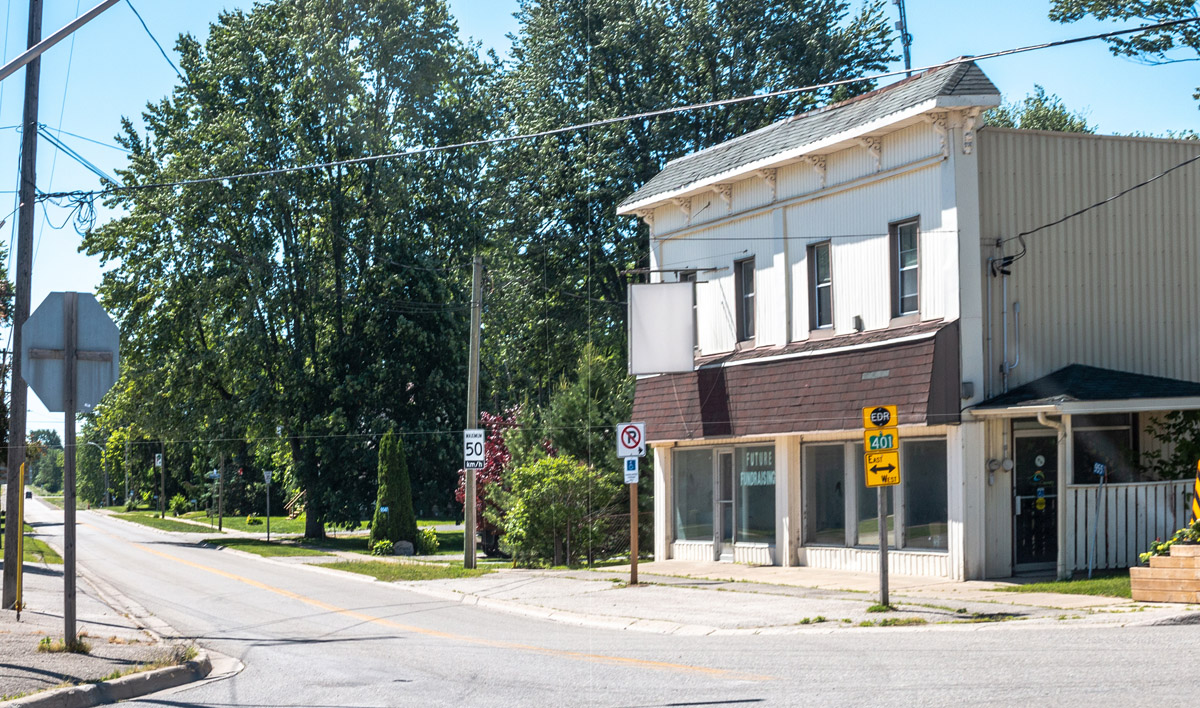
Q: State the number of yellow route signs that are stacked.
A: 3